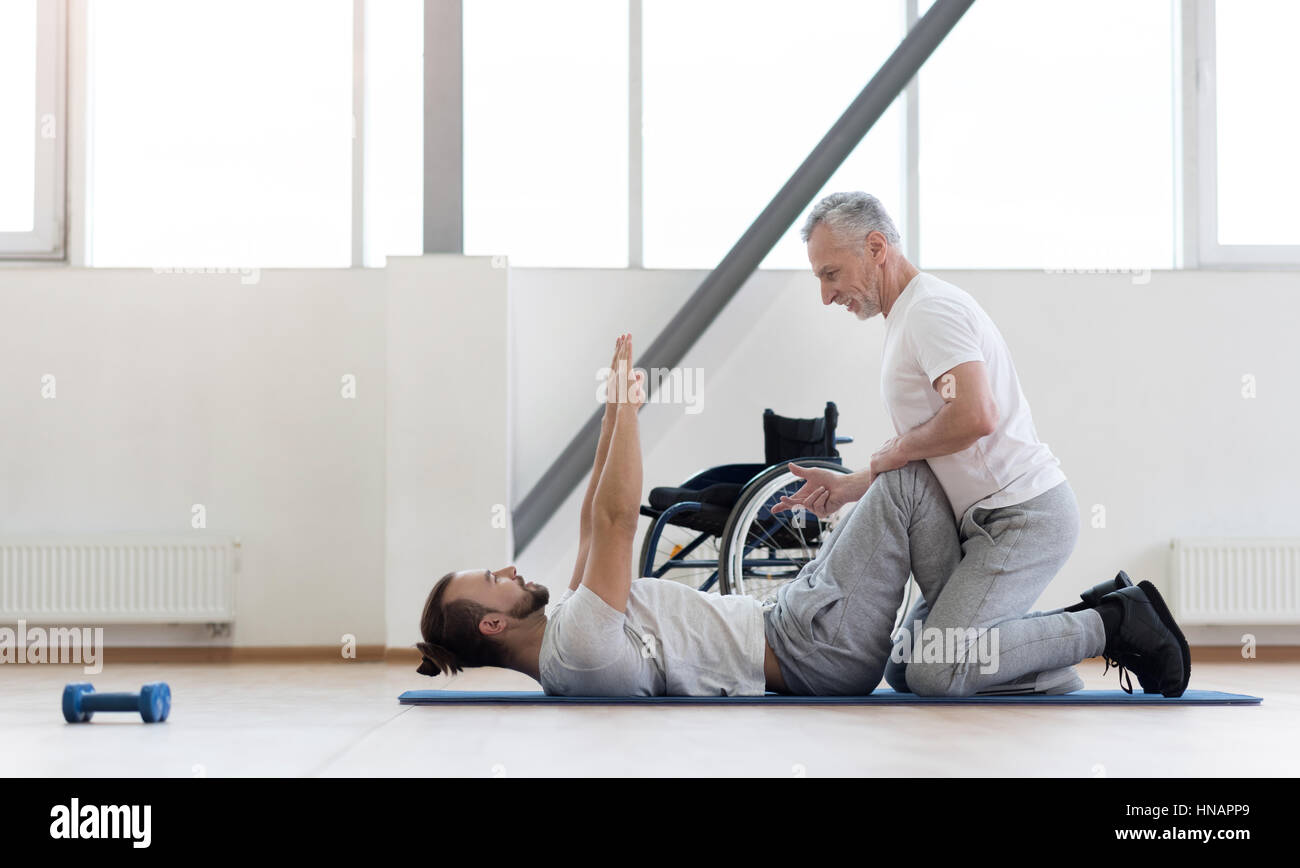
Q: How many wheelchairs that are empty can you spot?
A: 1